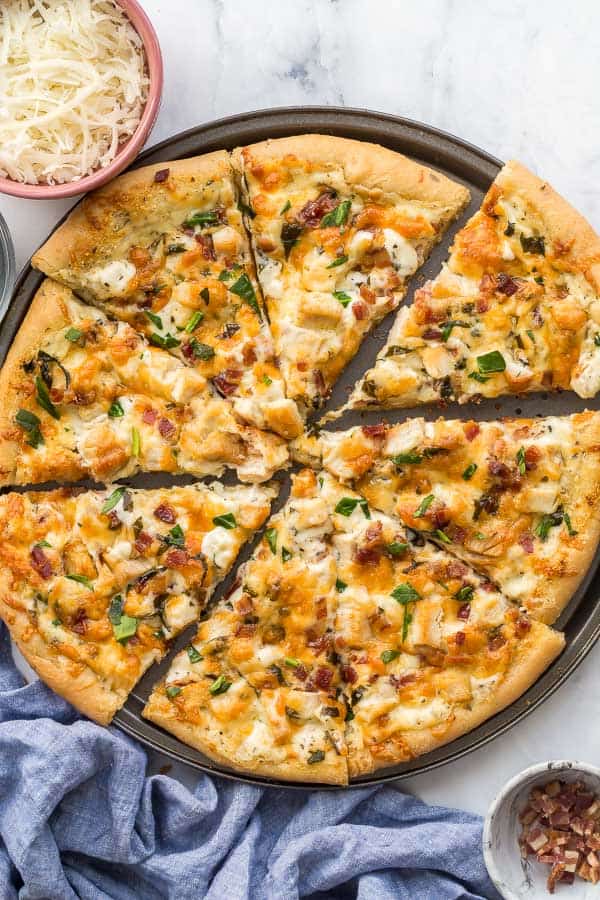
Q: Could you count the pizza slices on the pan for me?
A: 8